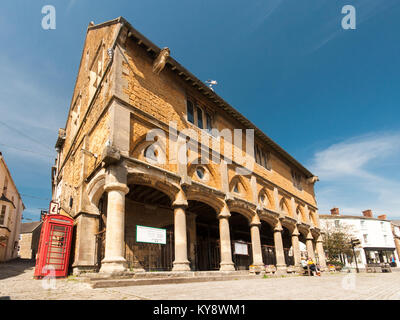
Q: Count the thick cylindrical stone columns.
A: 8